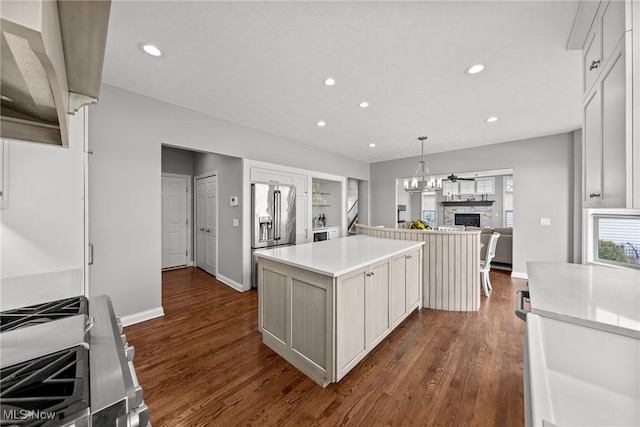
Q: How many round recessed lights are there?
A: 7